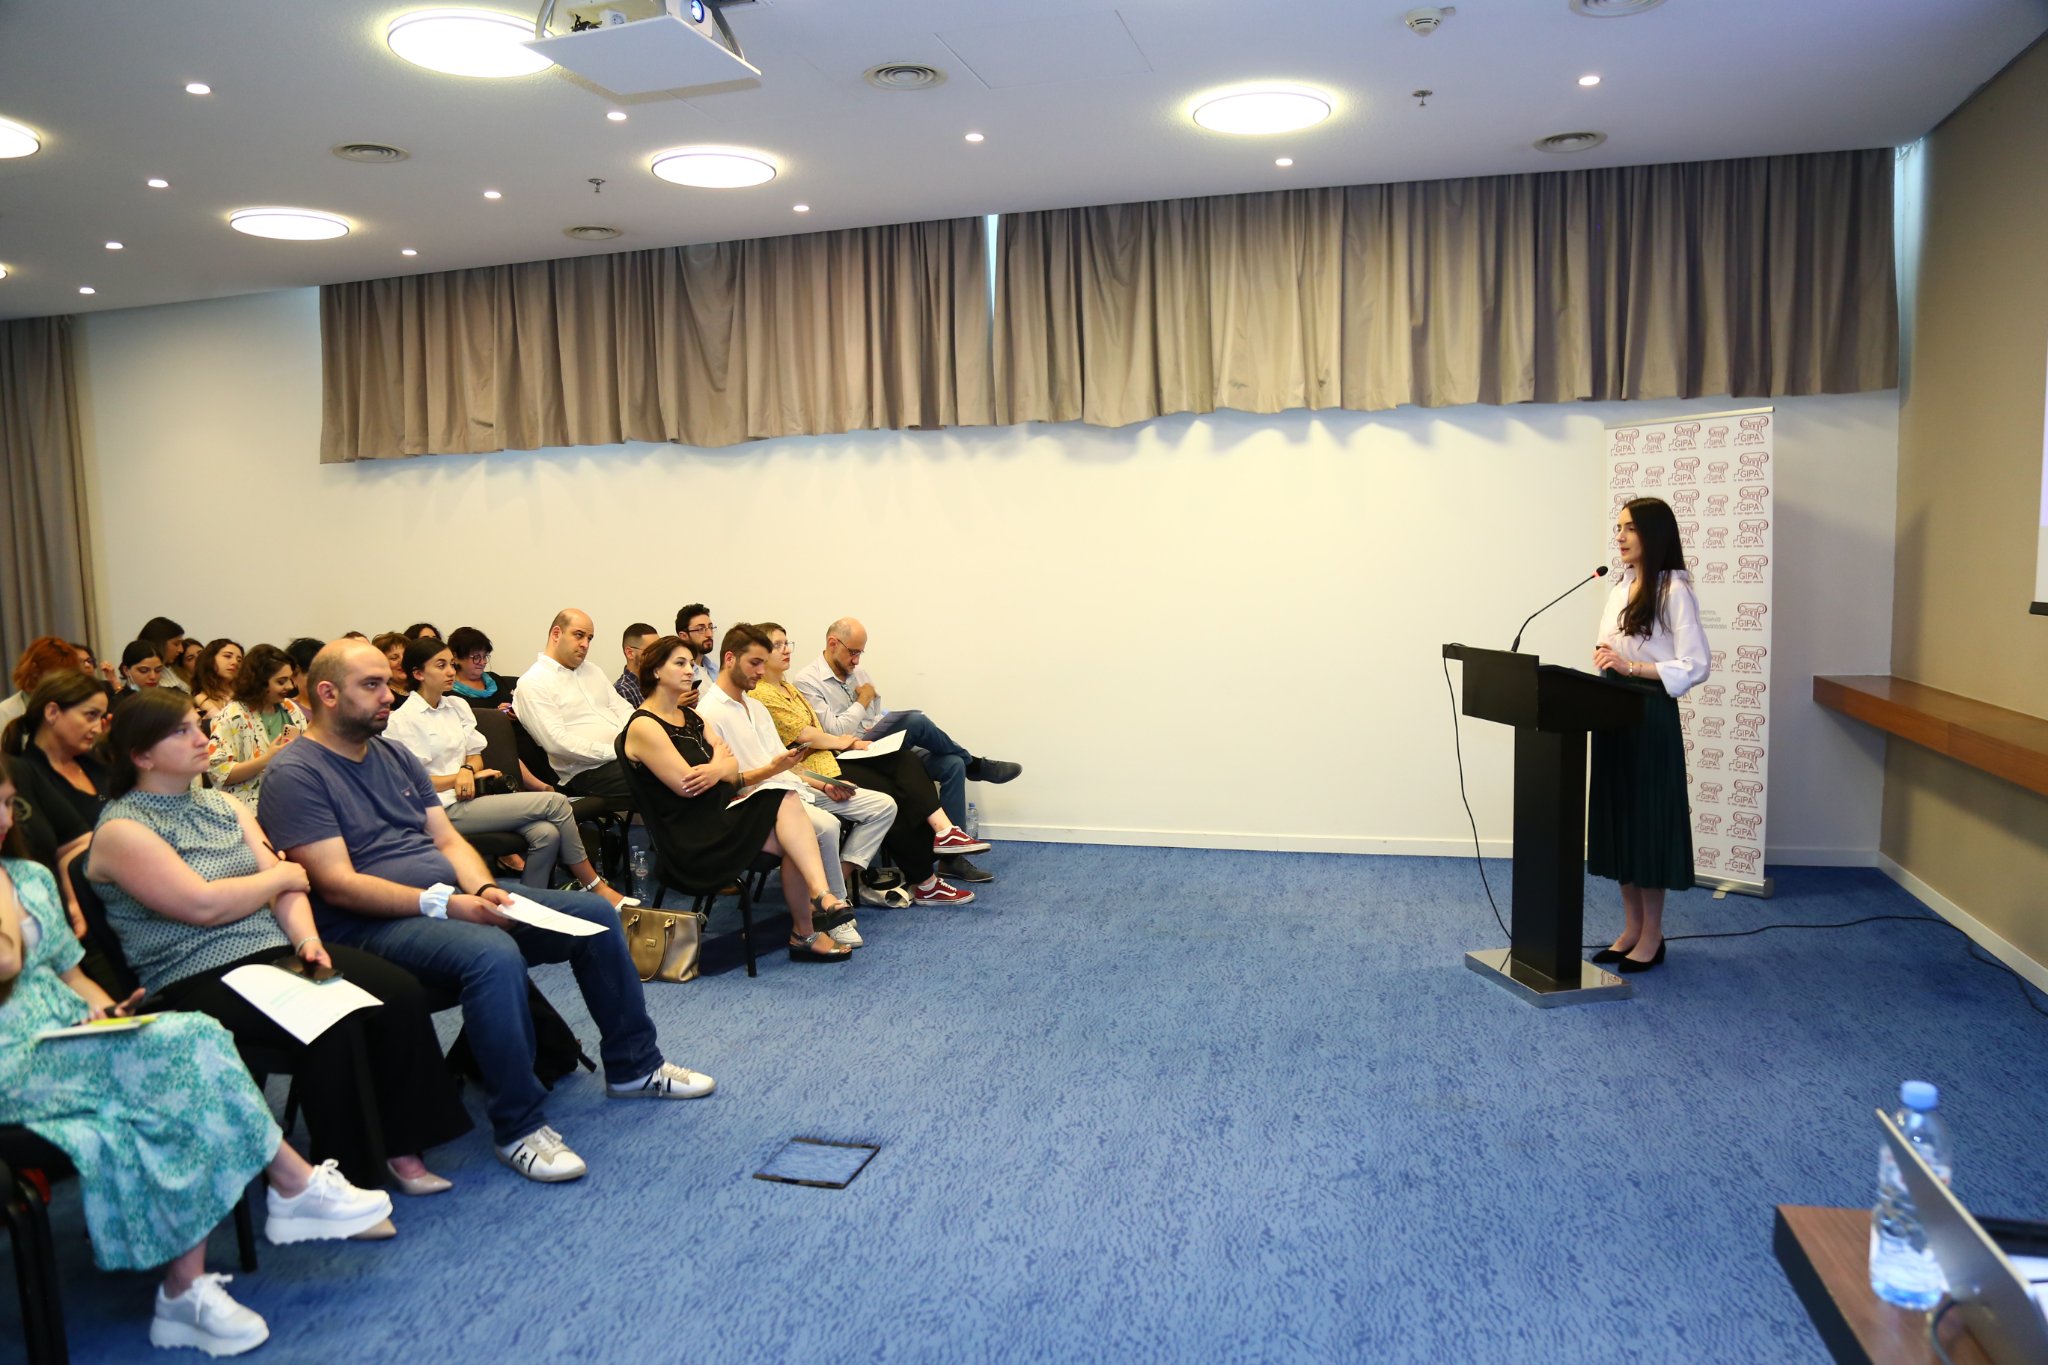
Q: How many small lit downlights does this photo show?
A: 11